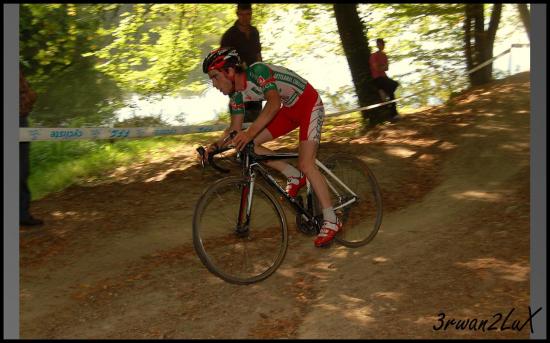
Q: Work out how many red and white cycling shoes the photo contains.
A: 2